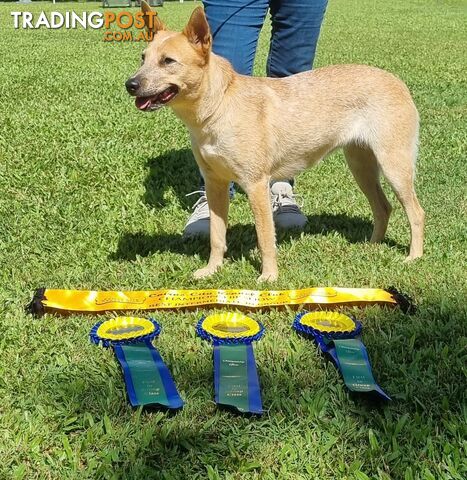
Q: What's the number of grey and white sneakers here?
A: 2